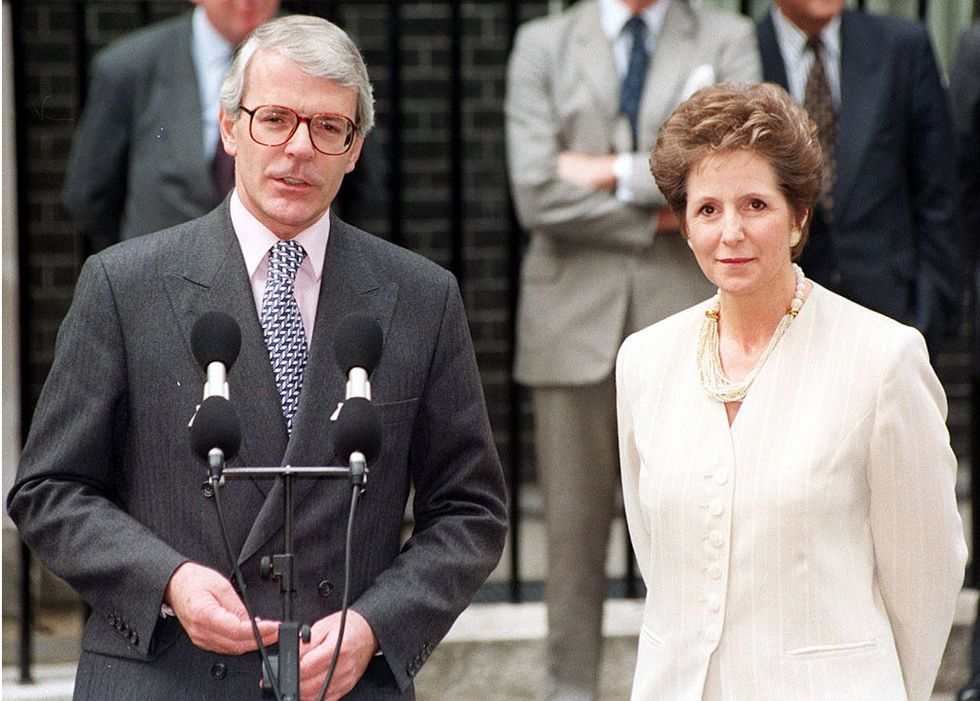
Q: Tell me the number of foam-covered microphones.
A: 4